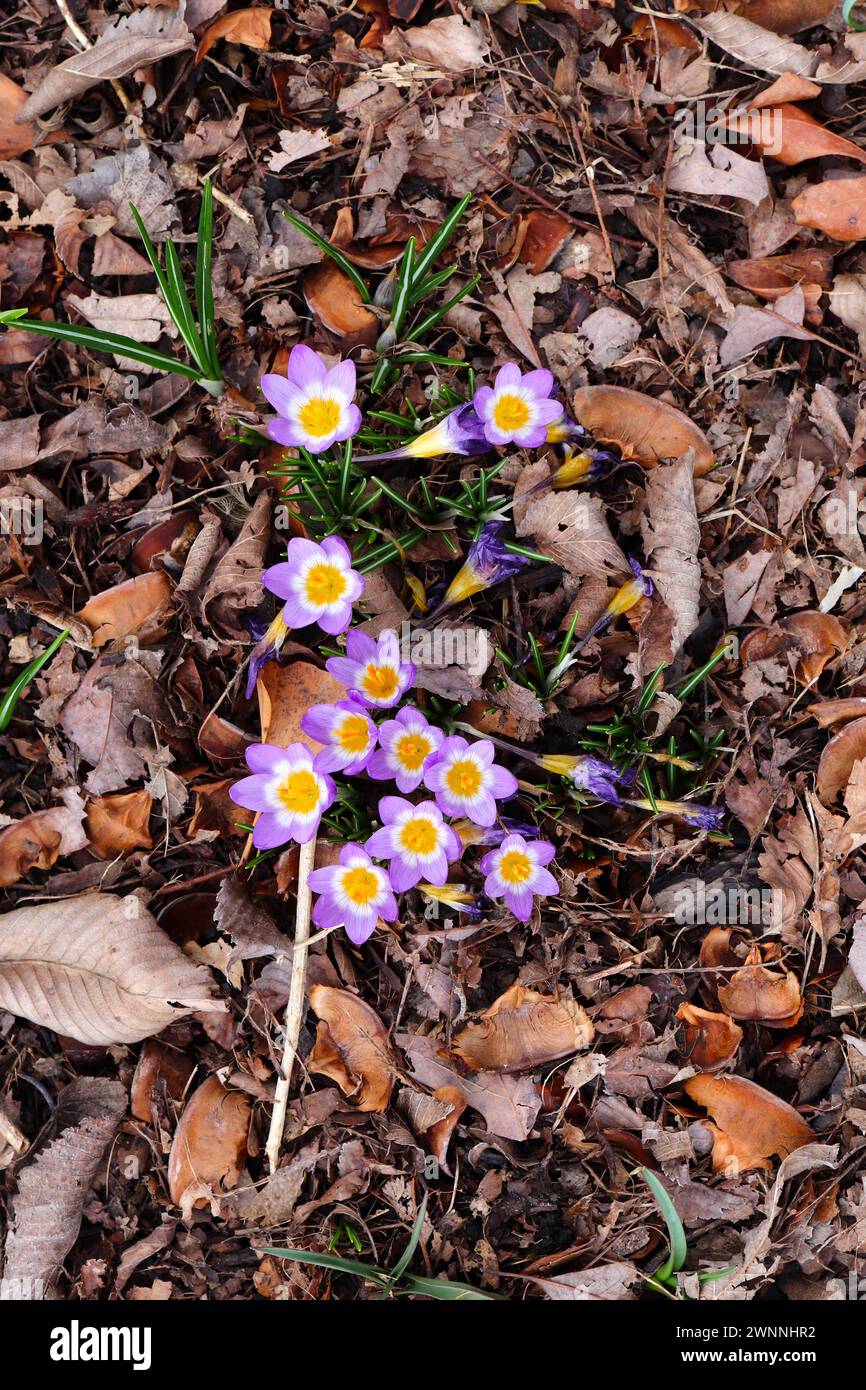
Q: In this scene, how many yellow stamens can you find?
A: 11